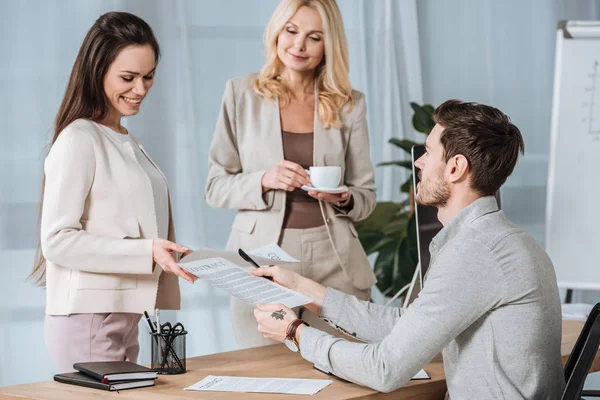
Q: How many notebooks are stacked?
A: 2